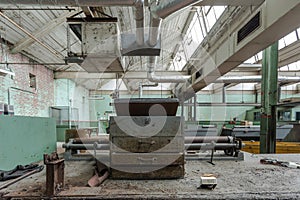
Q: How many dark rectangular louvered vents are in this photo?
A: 2